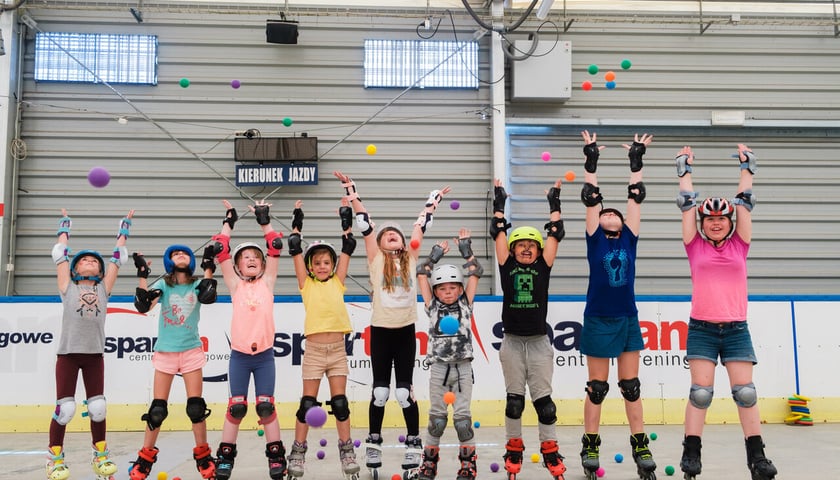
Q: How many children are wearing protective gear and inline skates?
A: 9